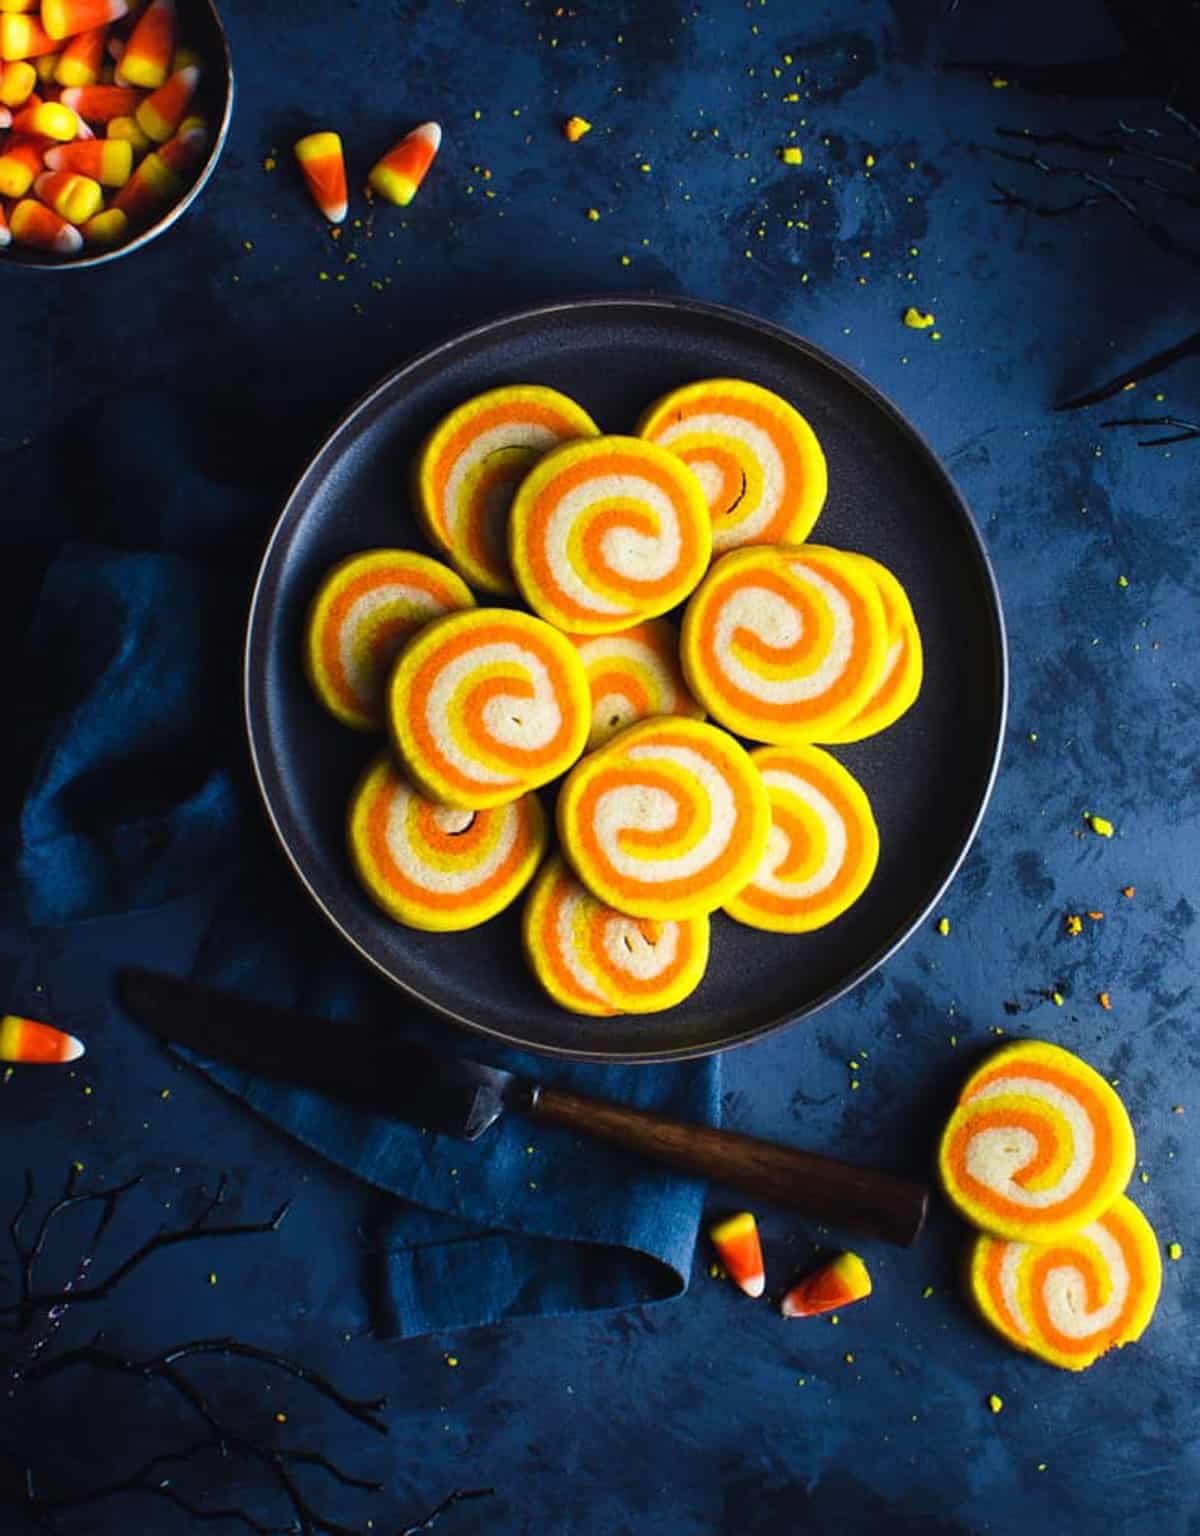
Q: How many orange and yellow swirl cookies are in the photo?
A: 14